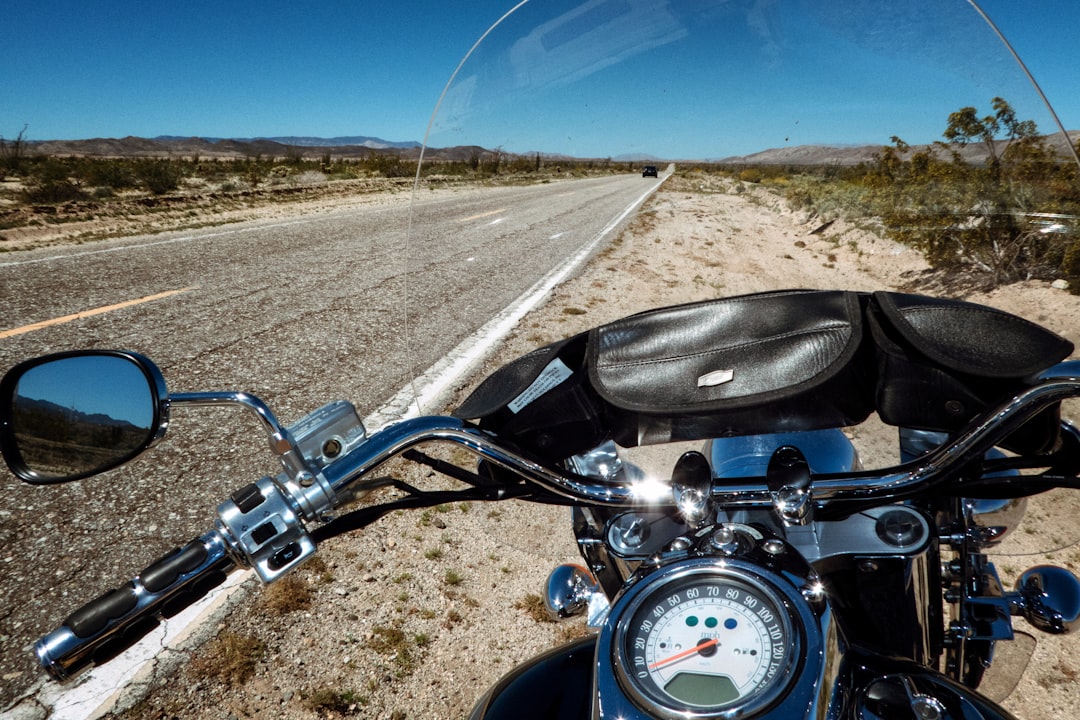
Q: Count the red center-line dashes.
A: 0